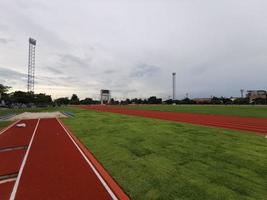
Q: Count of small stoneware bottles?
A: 0